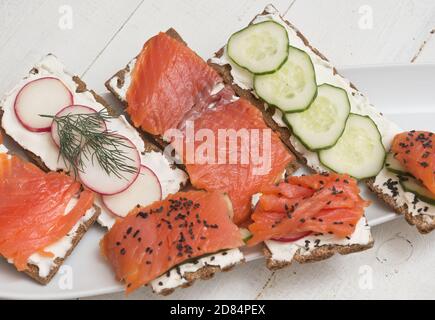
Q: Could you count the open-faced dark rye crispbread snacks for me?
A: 7